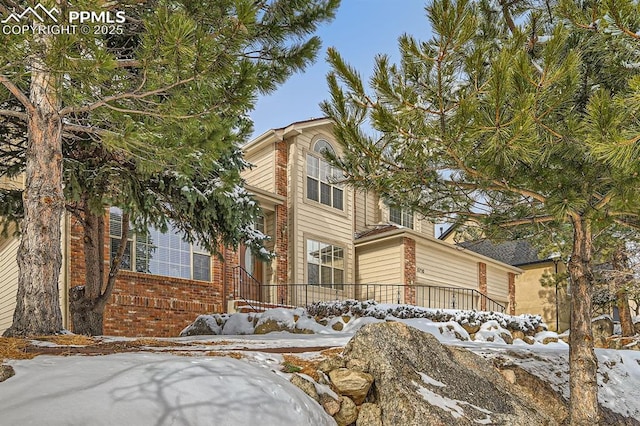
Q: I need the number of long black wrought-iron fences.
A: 1